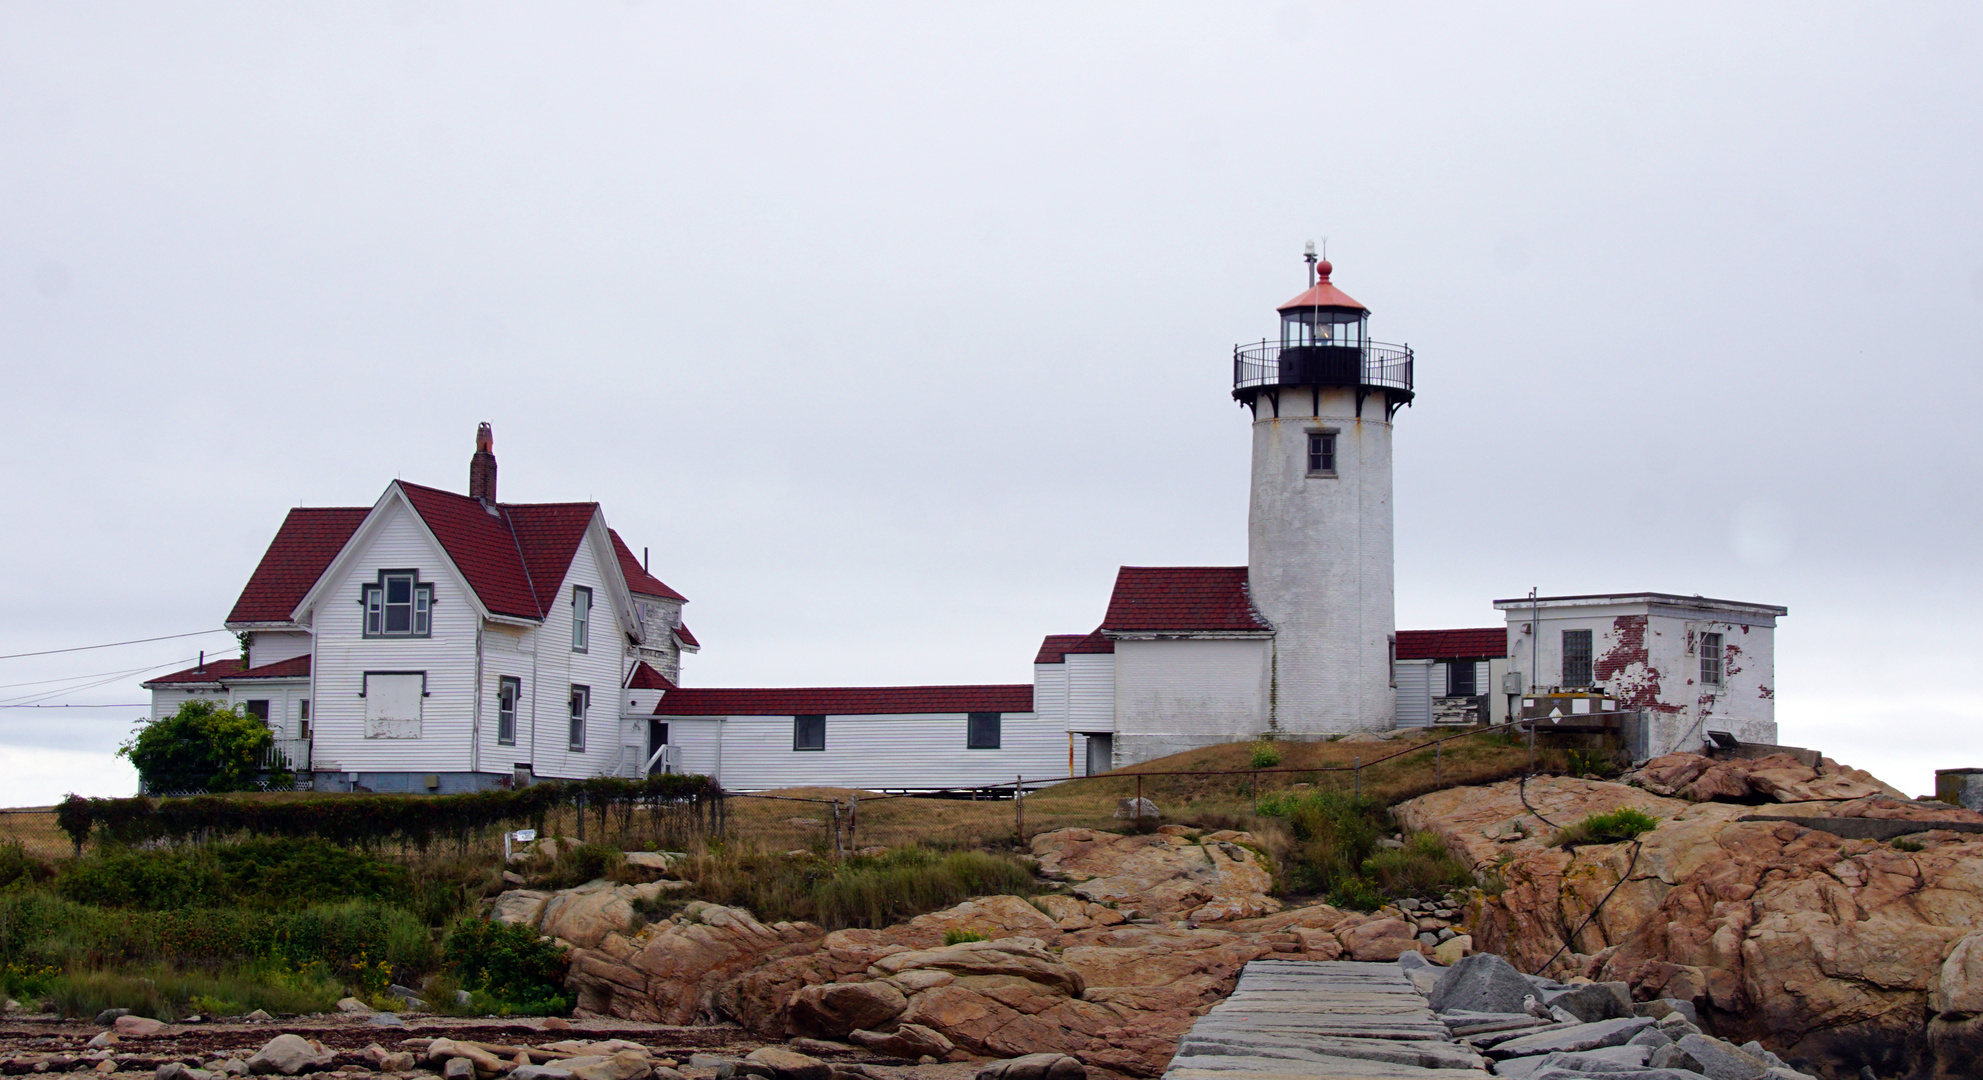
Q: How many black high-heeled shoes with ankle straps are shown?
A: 0